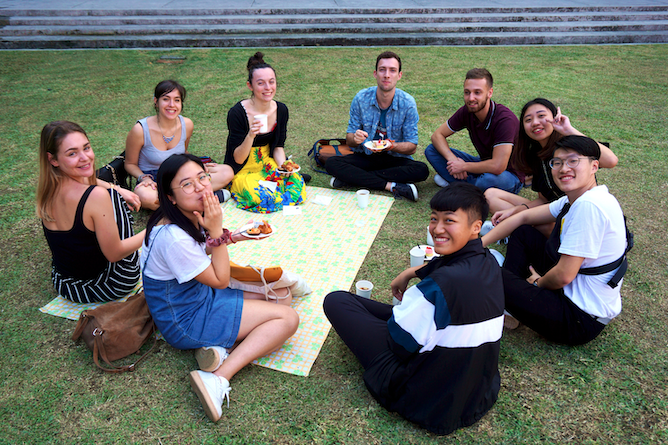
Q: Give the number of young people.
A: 9